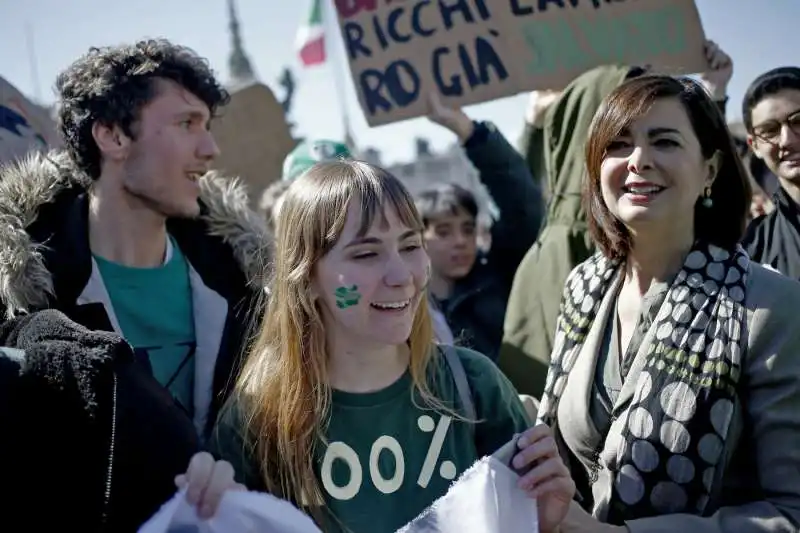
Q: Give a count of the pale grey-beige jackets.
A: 1